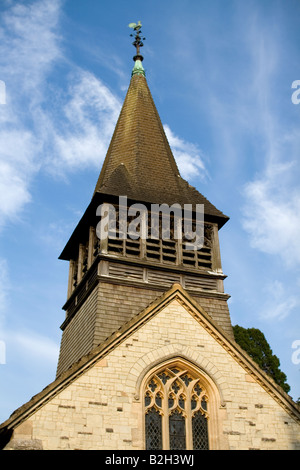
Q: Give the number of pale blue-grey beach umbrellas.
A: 0